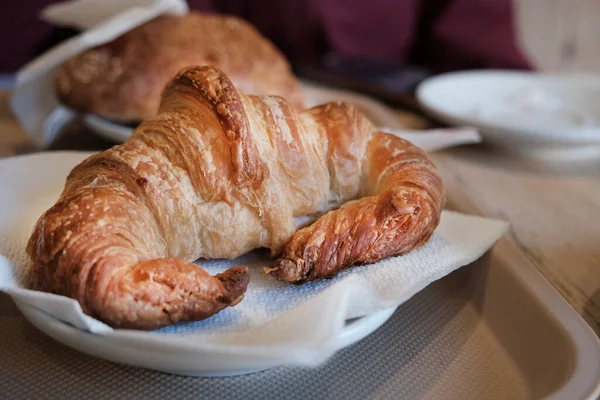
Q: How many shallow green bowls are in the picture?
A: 0